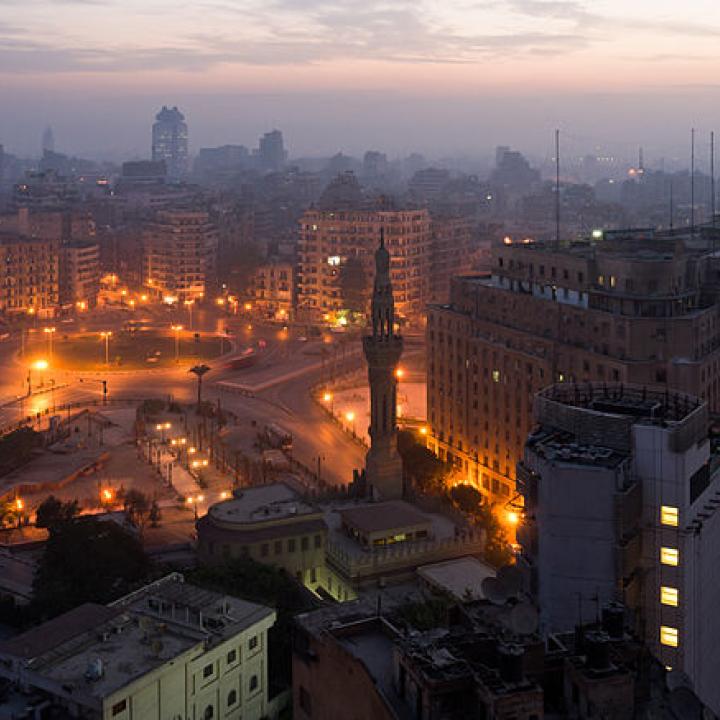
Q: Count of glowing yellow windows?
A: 4